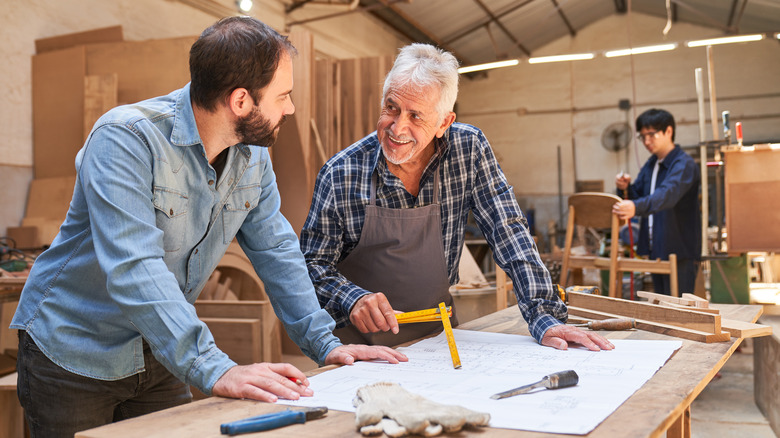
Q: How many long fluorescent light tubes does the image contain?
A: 4